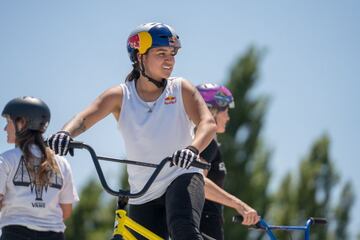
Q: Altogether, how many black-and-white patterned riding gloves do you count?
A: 2